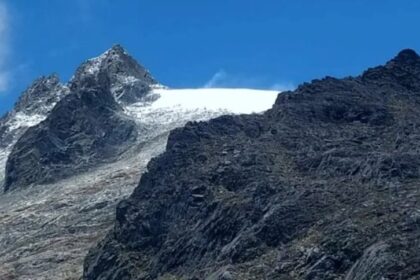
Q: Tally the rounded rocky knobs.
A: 1